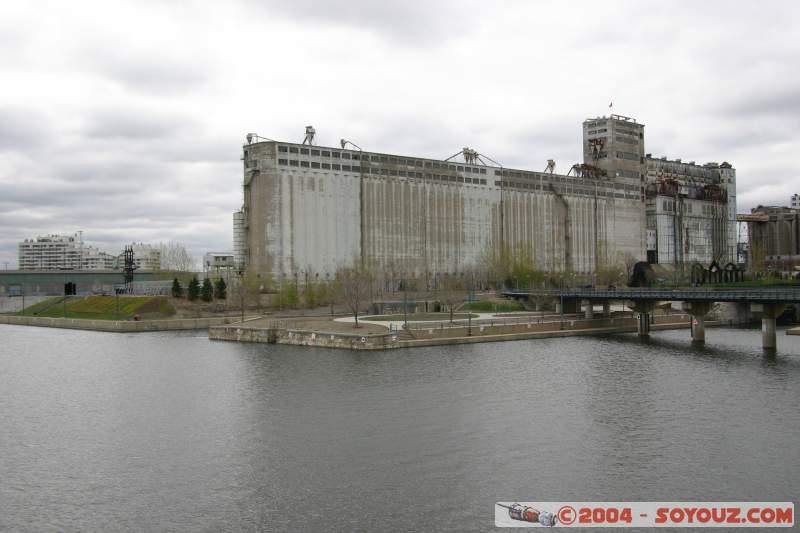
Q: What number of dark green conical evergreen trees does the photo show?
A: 4